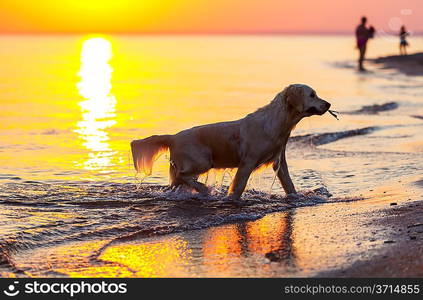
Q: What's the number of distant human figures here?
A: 2